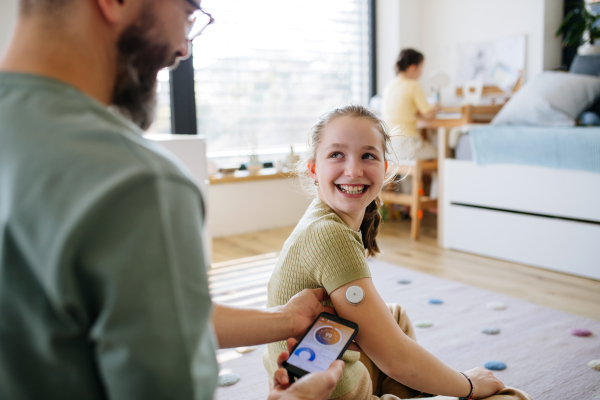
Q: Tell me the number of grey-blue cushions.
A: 1